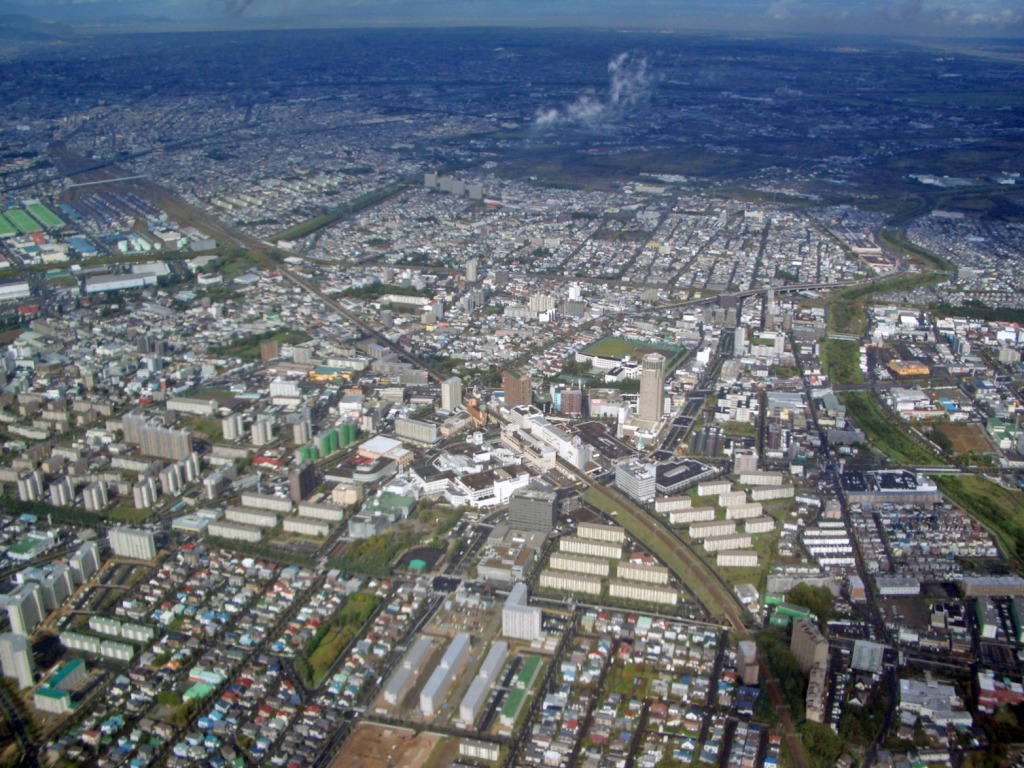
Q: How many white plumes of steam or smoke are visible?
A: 1